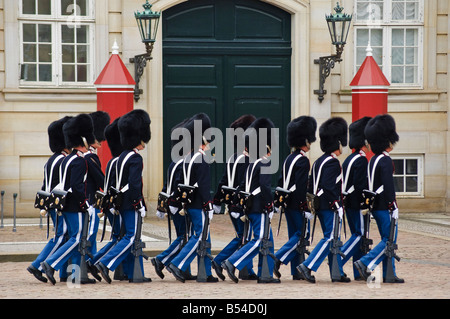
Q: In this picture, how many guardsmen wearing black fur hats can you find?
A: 13